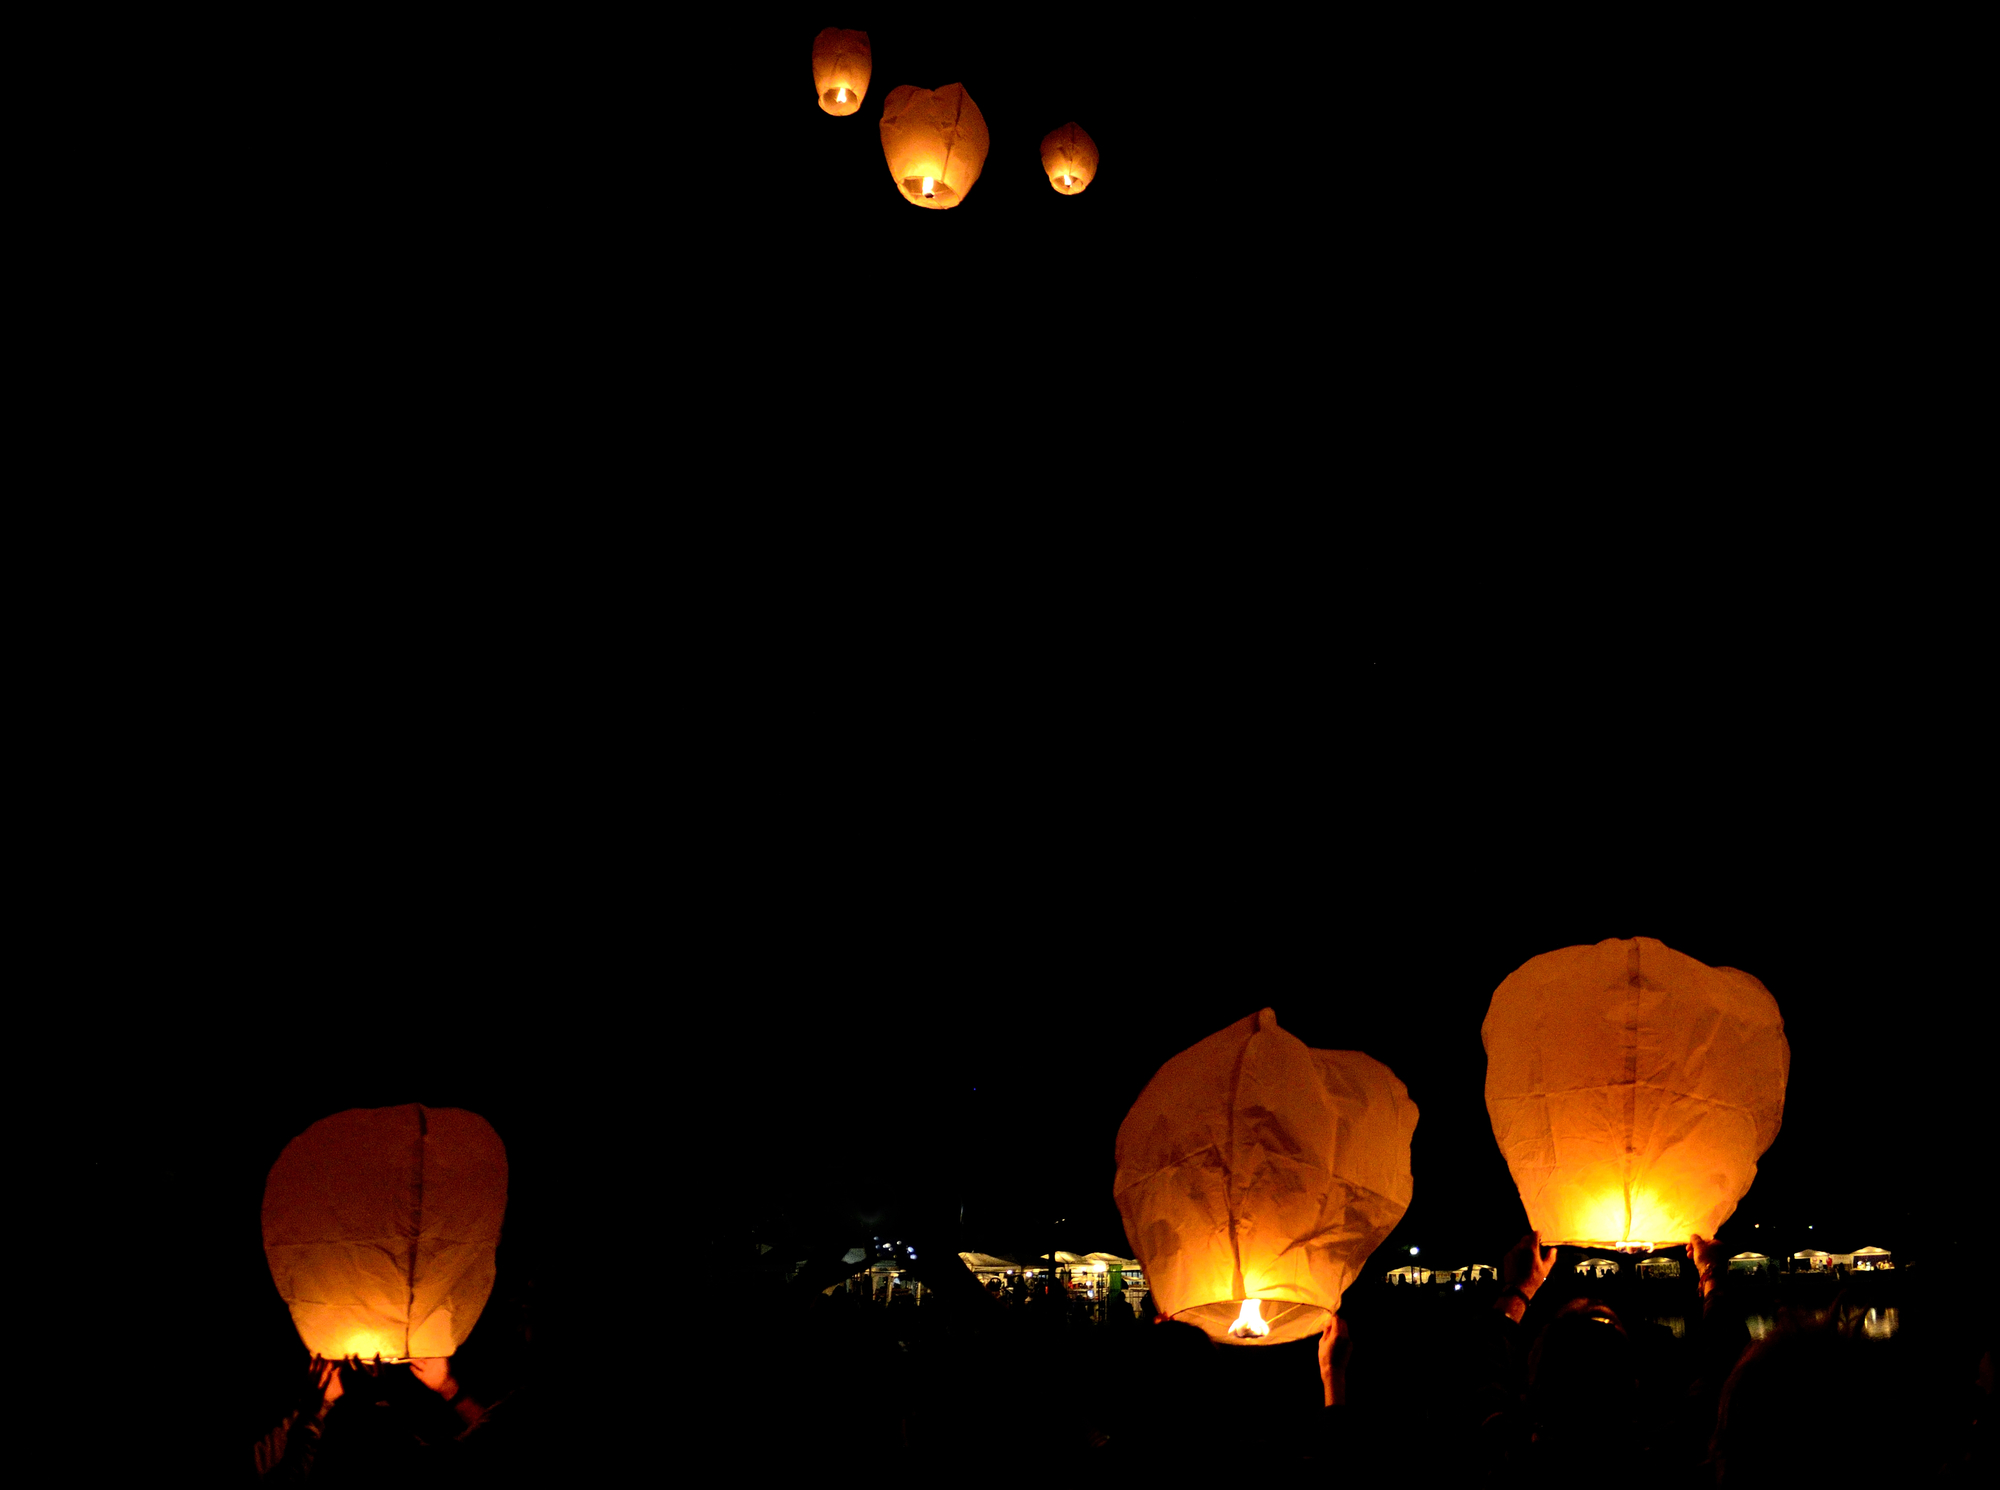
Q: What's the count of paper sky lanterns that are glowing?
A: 6